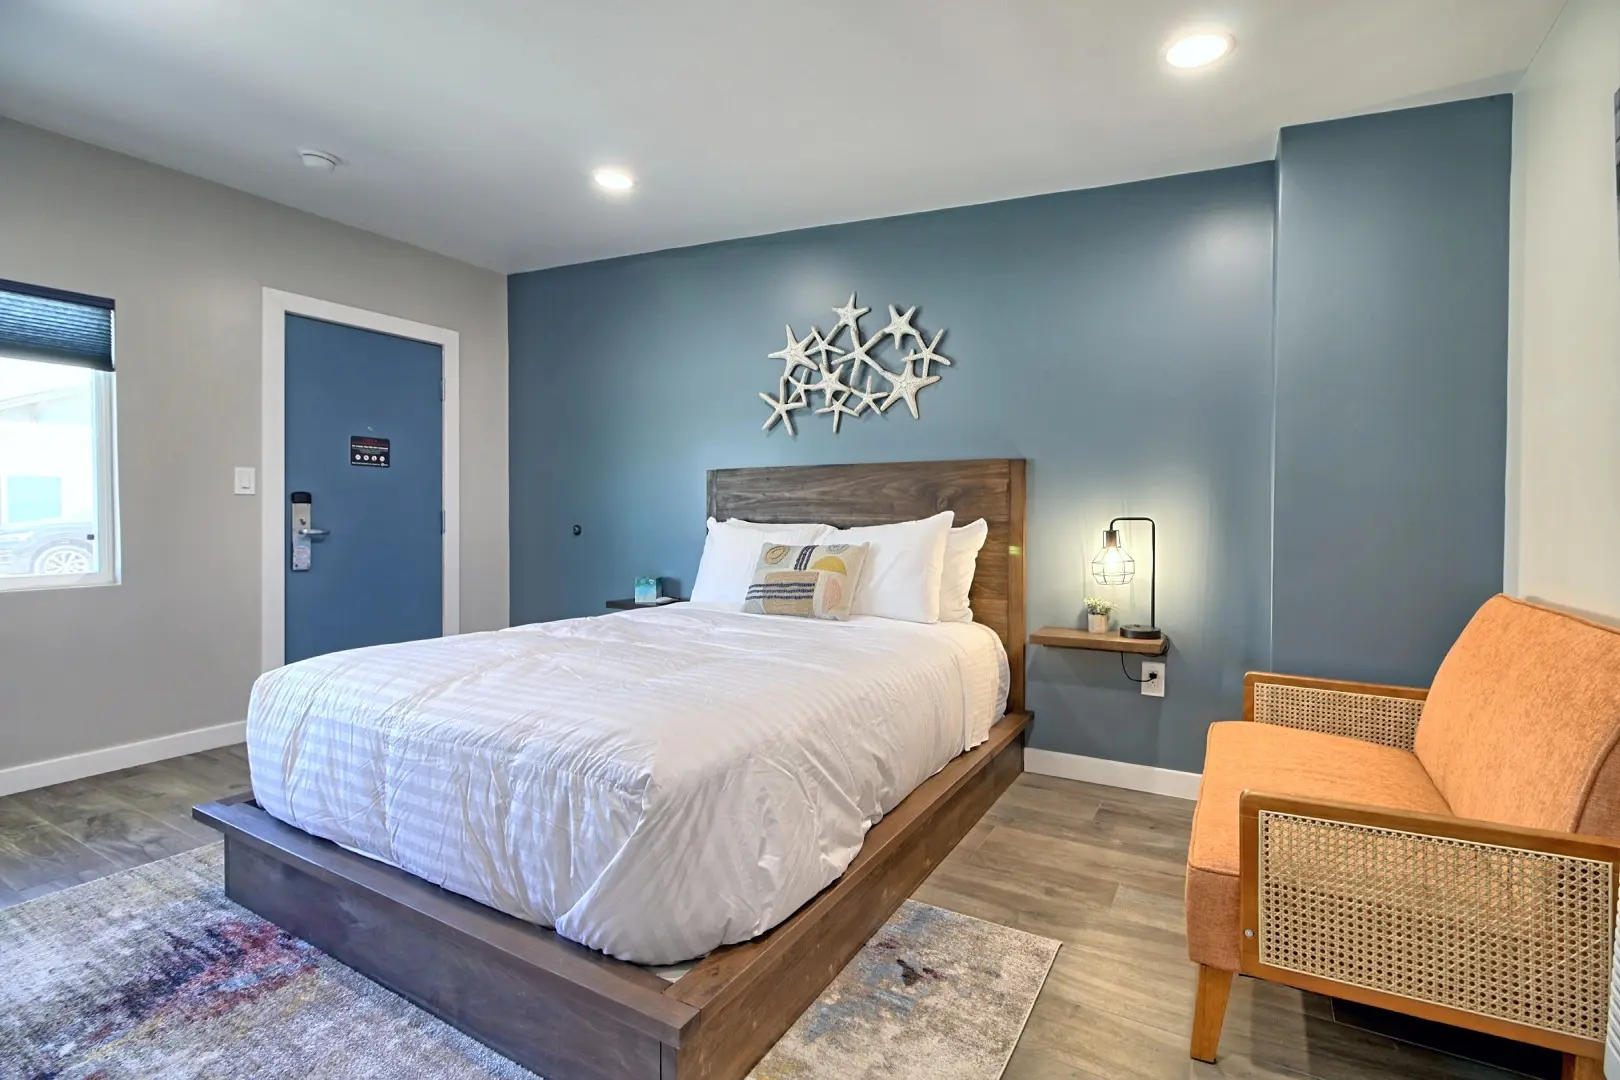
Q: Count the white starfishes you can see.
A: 12